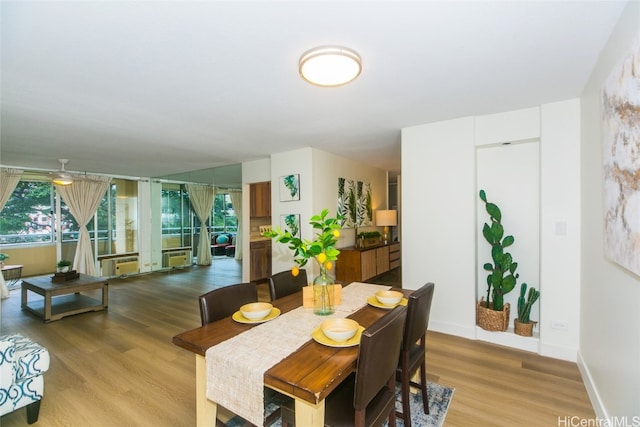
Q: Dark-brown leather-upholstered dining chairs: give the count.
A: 4